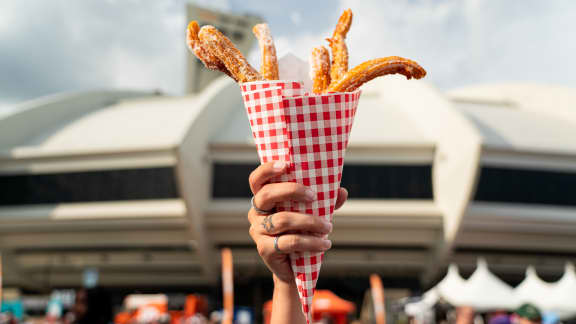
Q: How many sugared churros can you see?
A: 6